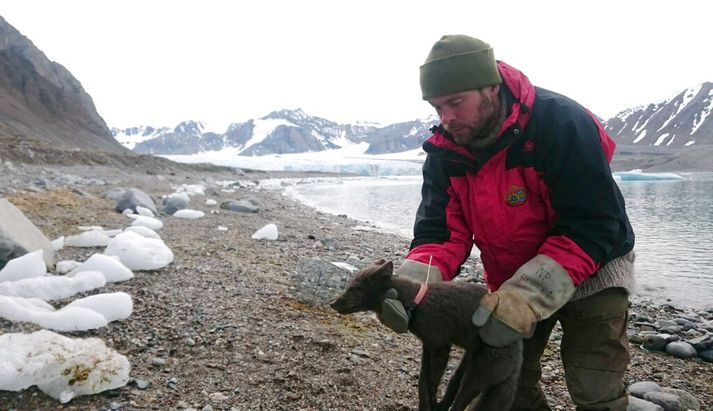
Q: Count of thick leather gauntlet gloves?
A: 2